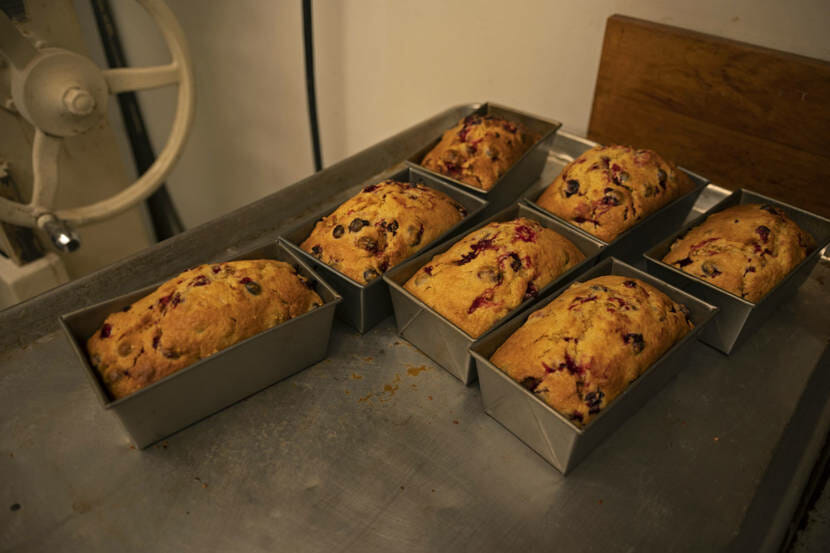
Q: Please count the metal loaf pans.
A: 7